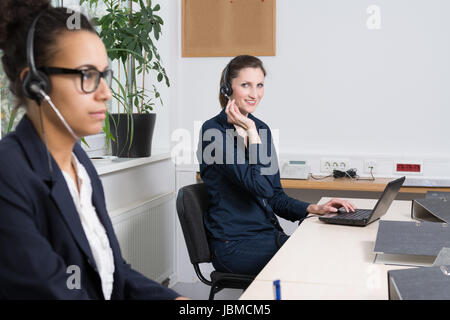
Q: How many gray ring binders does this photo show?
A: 3